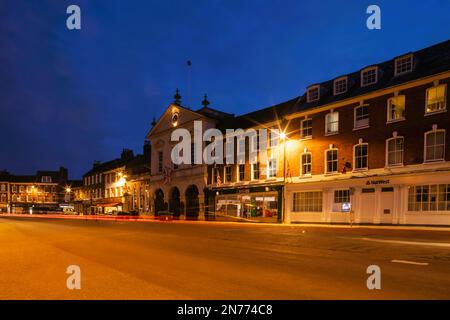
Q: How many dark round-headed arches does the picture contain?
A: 3